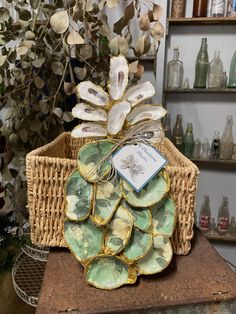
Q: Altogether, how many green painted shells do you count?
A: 11